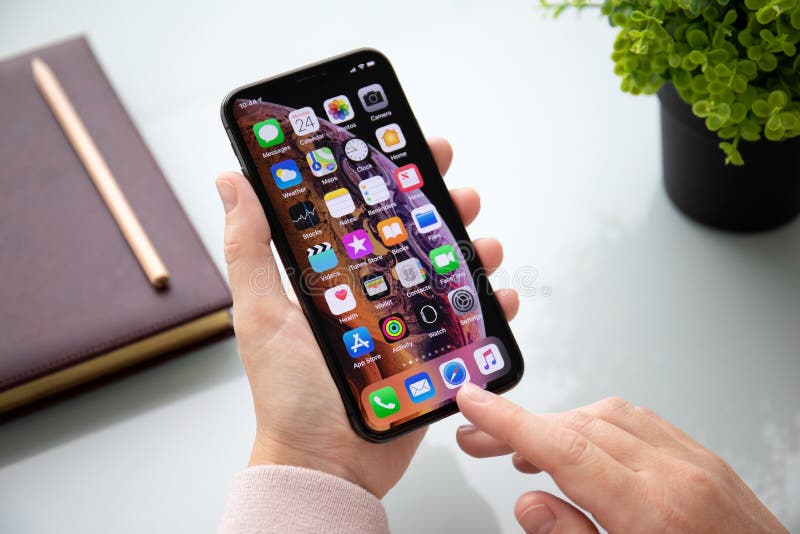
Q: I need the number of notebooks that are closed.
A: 1